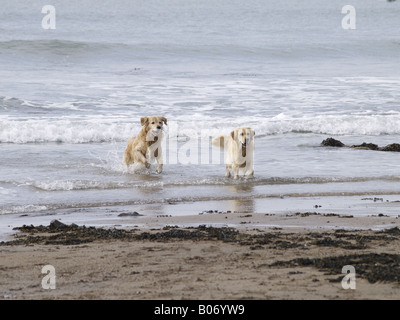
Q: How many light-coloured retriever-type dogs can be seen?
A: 2